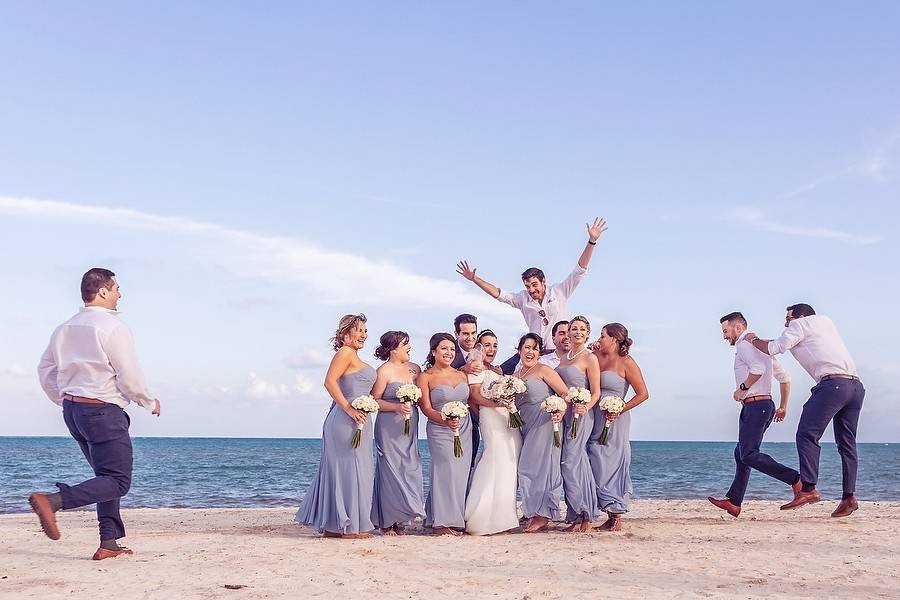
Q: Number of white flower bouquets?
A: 7